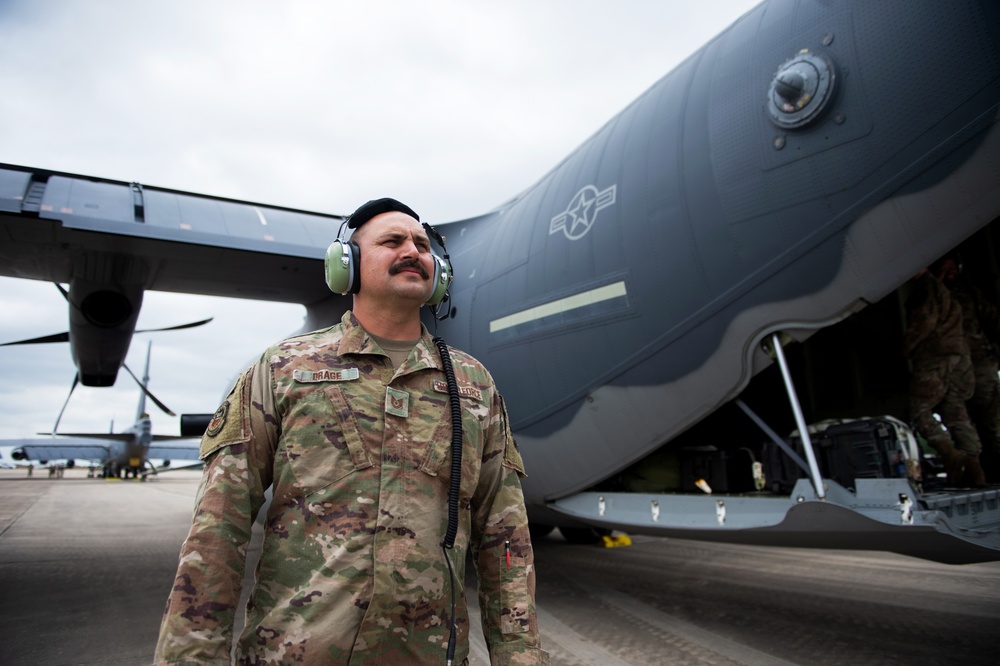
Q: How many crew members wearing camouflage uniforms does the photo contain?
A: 3